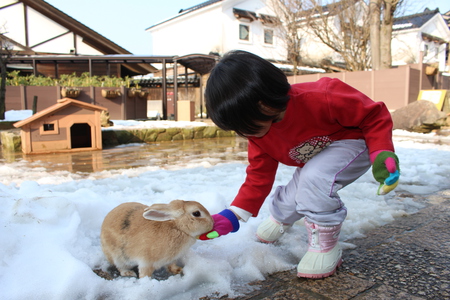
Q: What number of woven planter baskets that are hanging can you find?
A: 4